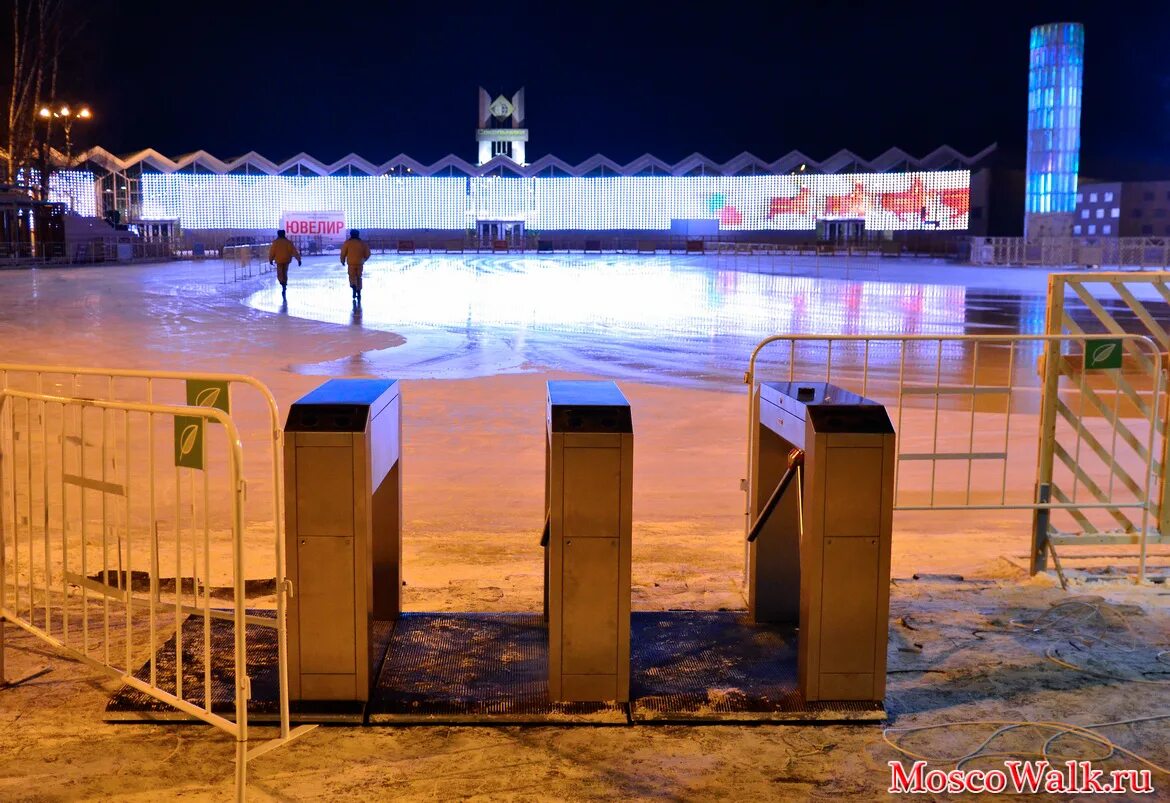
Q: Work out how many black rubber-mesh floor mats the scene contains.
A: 3